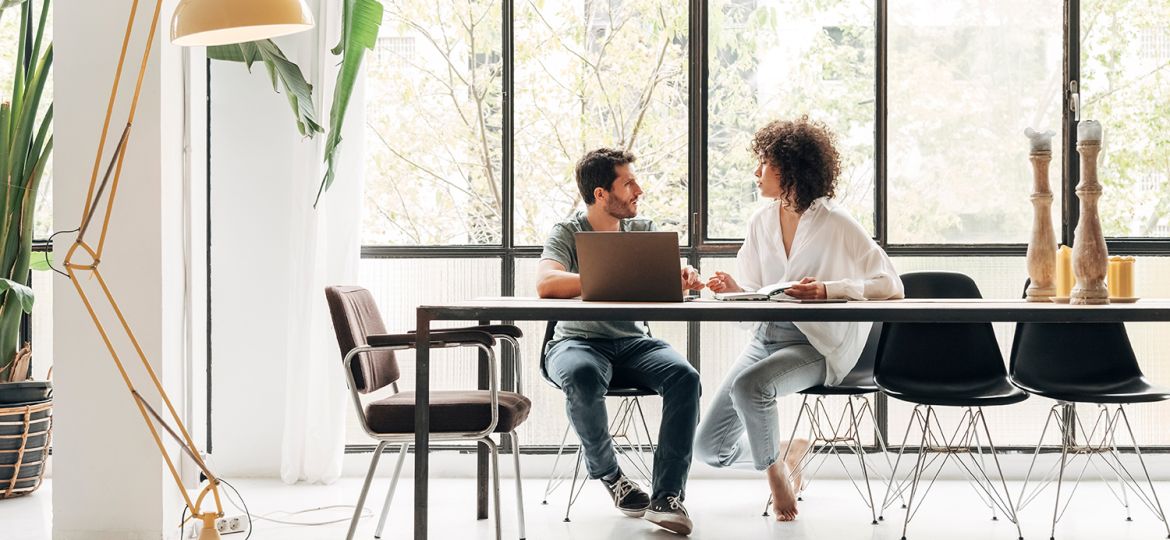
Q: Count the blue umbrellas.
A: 0